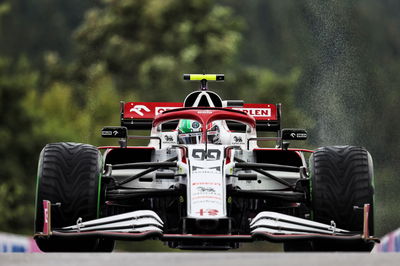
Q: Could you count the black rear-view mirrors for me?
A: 2